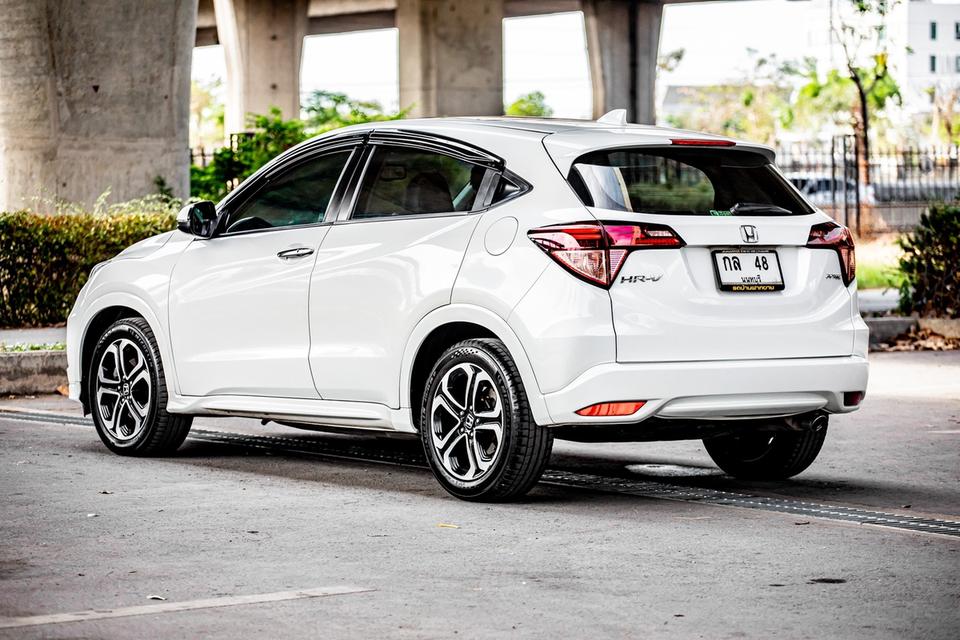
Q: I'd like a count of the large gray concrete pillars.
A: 4